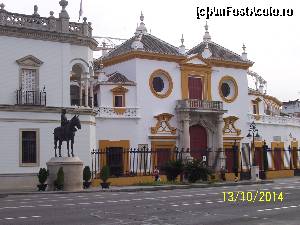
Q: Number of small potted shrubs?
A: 4